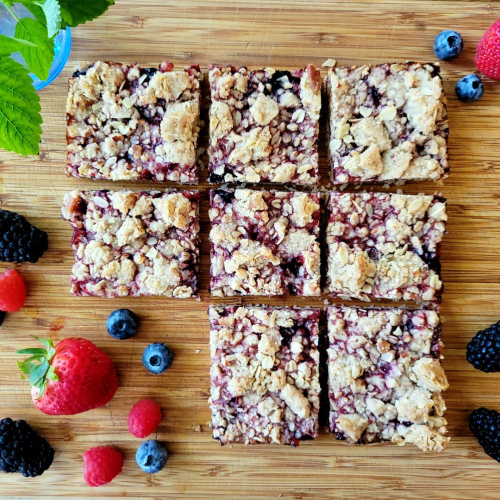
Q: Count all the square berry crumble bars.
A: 8